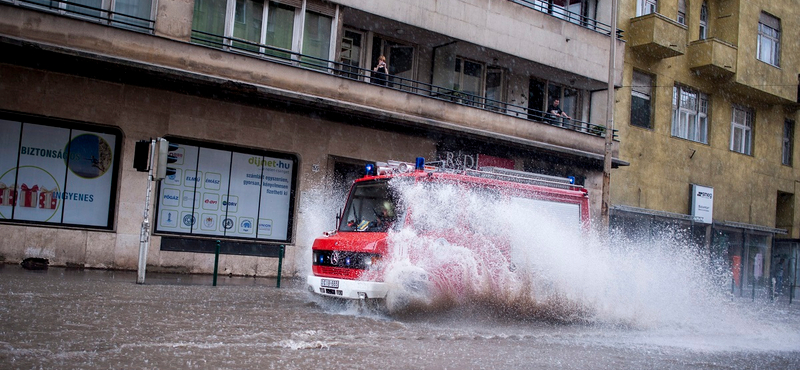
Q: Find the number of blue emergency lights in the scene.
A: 5